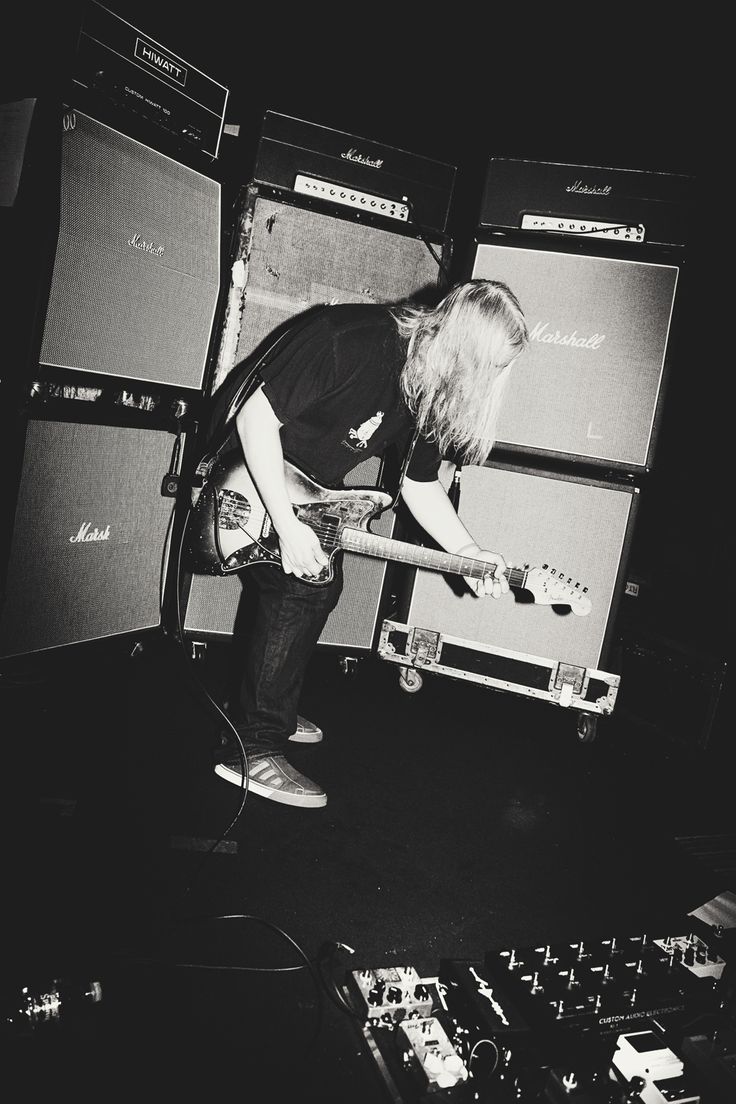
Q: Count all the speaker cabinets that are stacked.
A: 6